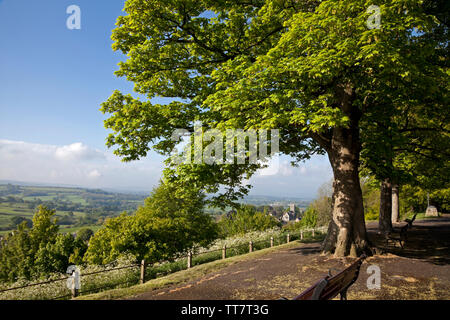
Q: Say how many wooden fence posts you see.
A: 9